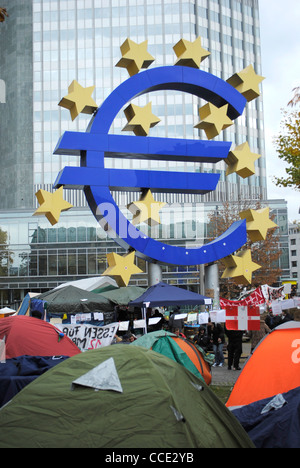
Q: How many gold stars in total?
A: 12